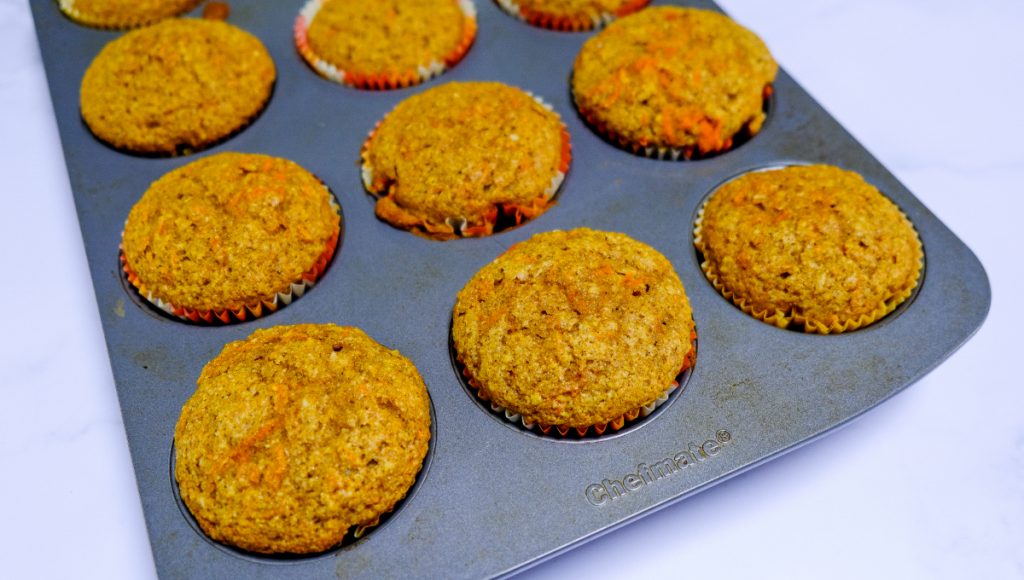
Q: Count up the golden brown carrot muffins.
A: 10